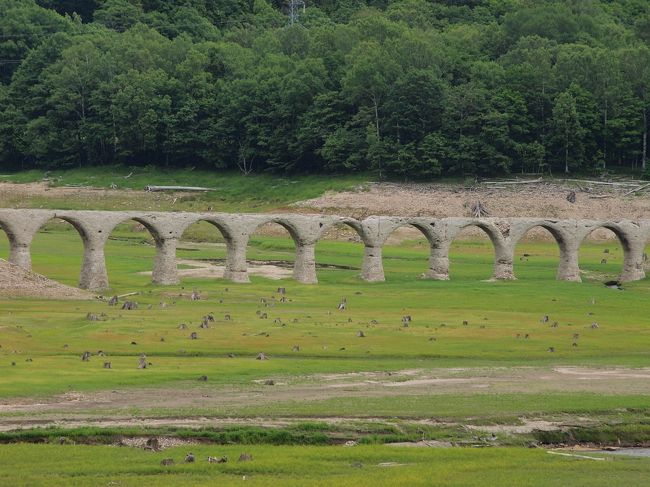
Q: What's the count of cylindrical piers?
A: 10